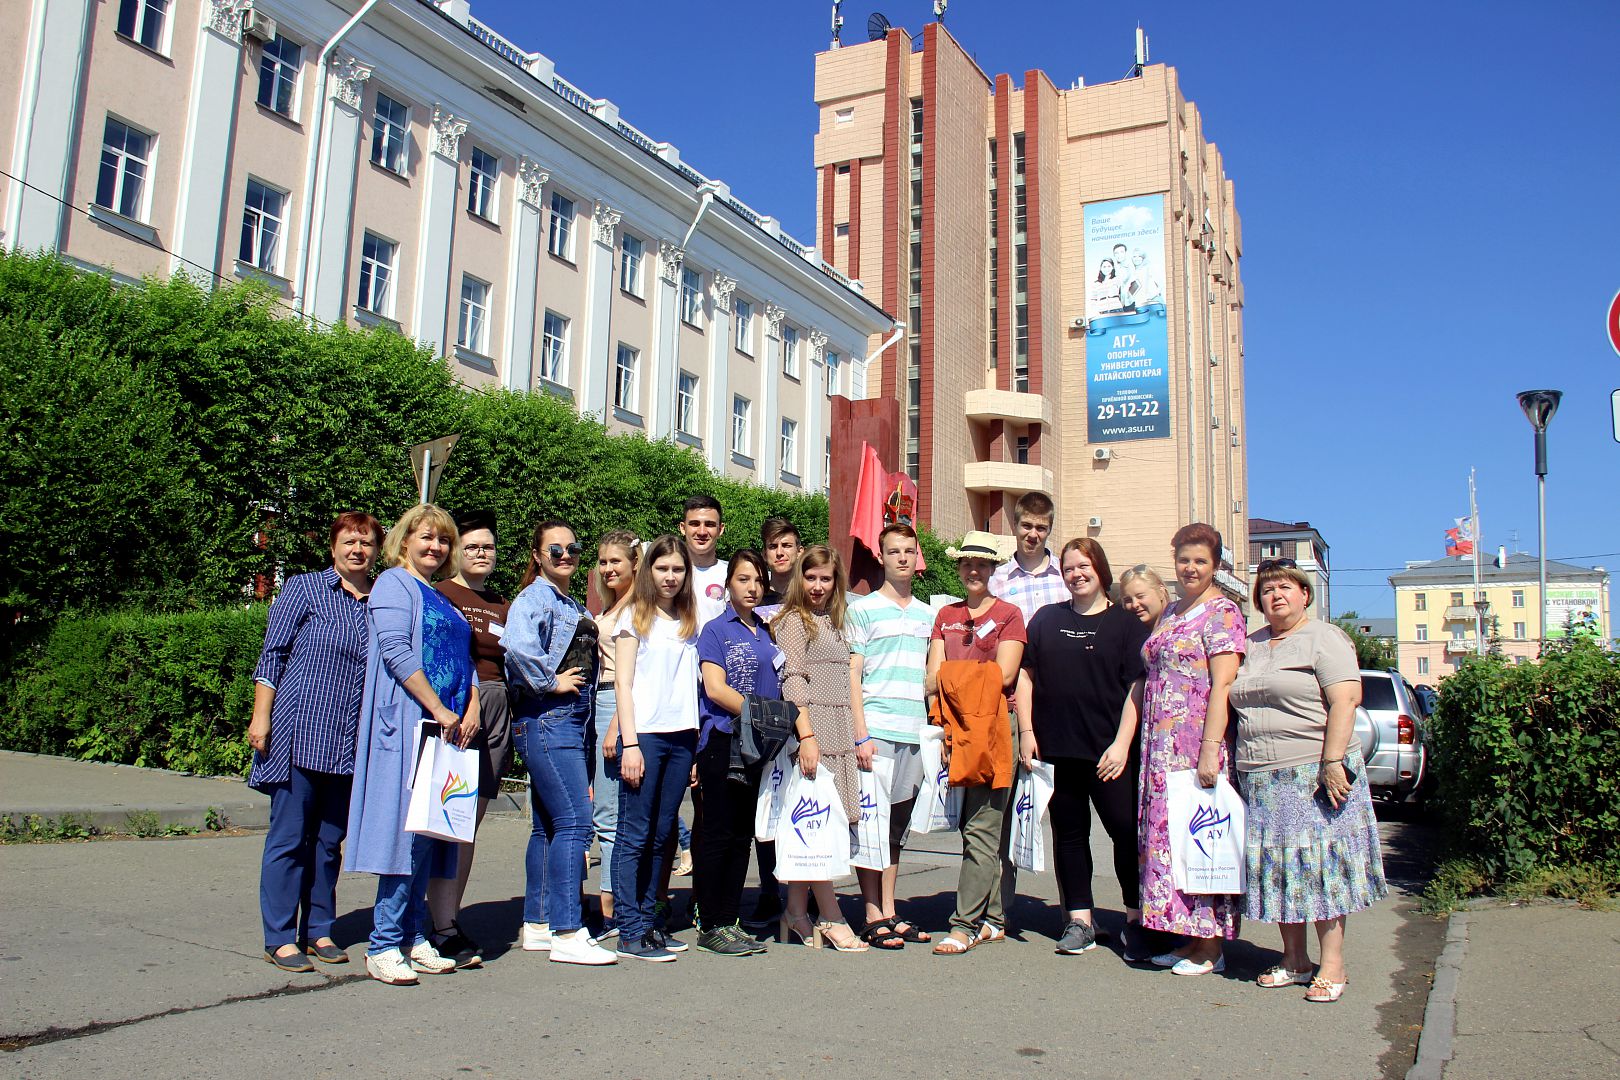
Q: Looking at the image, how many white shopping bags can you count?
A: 7